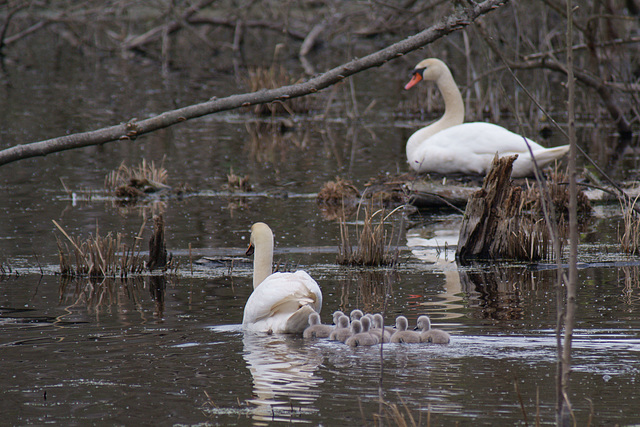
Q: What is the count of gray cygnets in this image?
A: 10